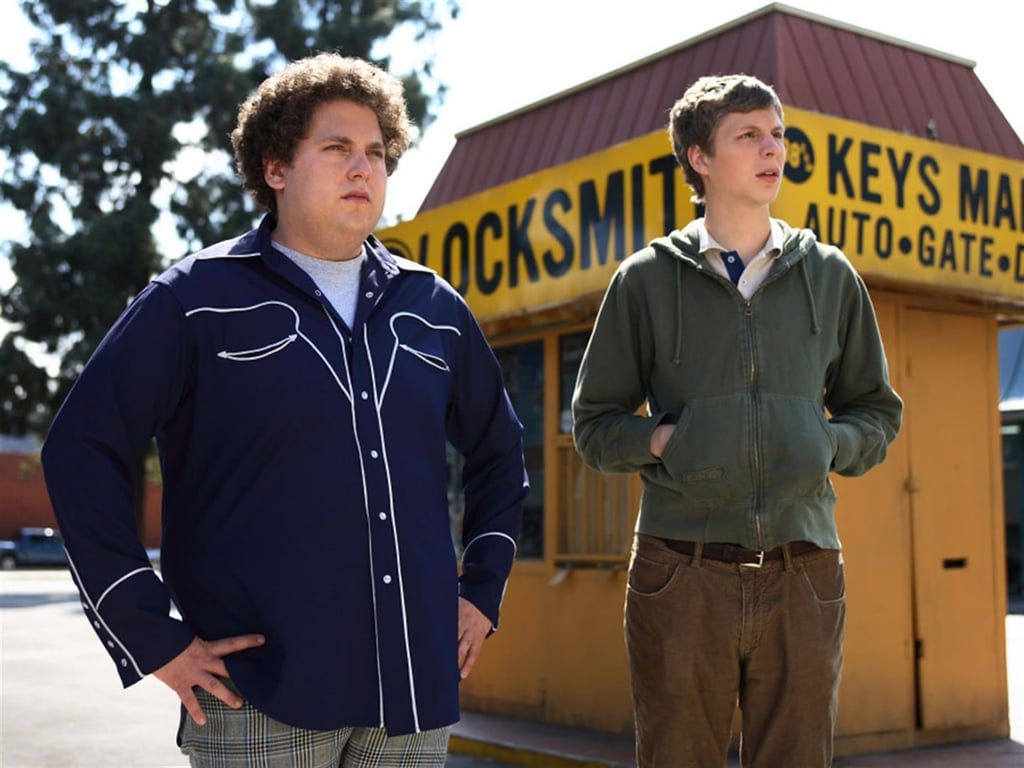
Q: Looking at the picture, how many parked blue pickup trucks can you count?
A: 1